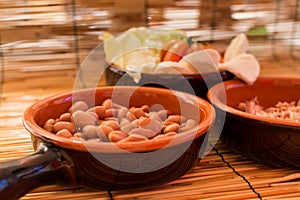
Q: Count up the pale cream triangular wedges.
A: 4